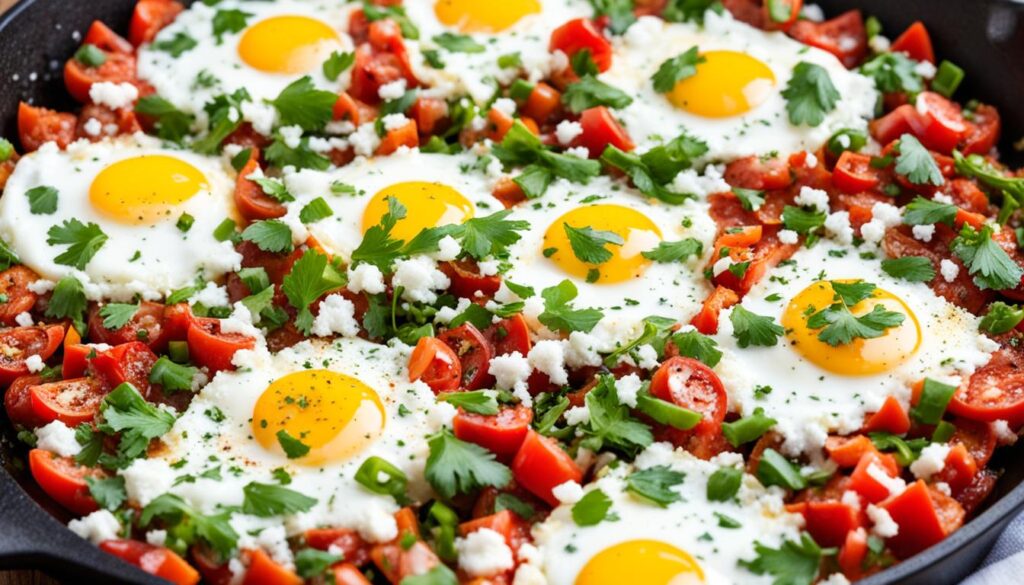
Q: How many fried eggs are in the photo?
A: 9